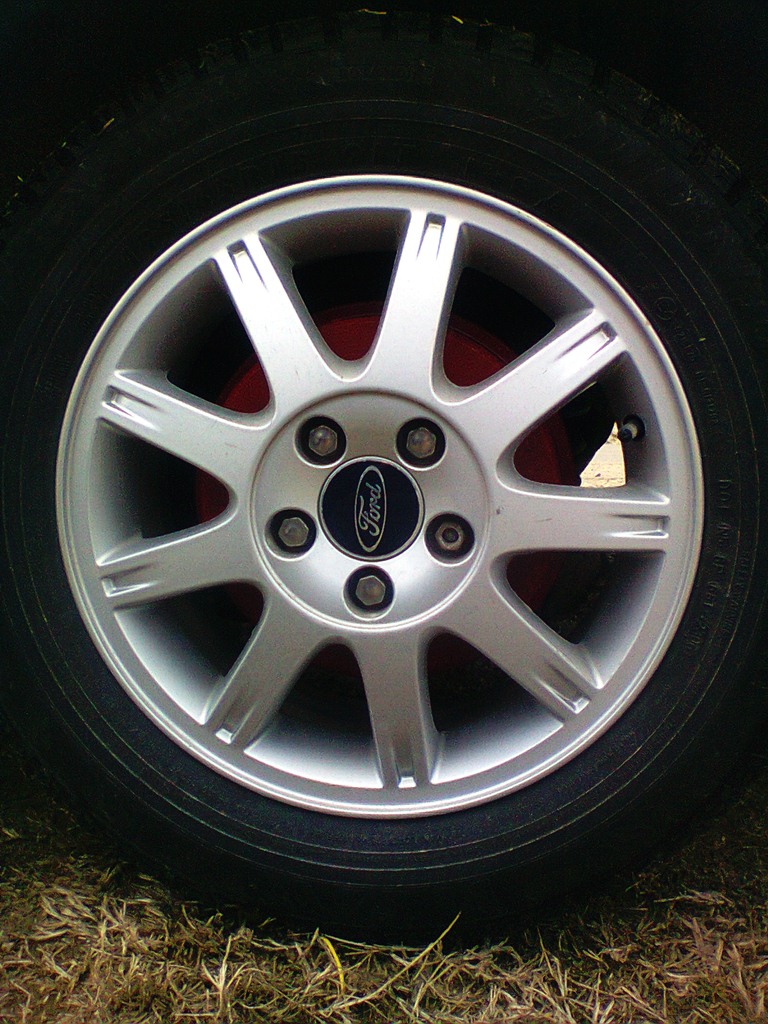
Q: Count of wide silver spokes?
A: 9